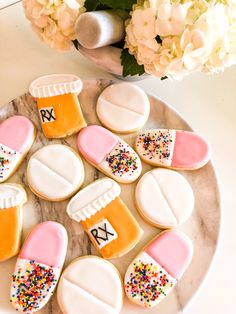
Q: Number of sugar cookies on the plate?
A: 12